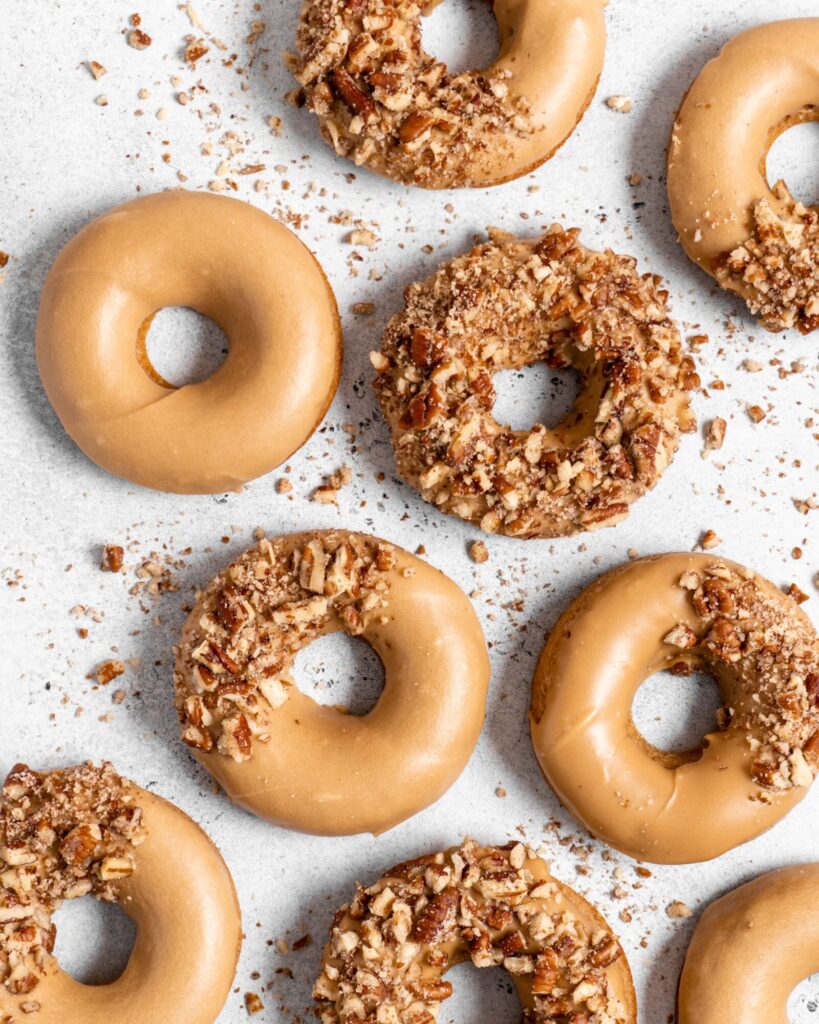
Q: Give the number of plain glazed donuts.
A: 2